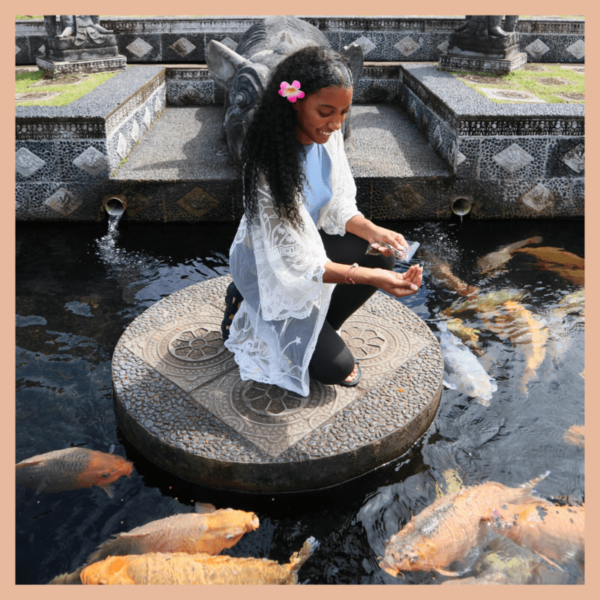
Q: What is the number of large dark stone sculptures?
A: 3